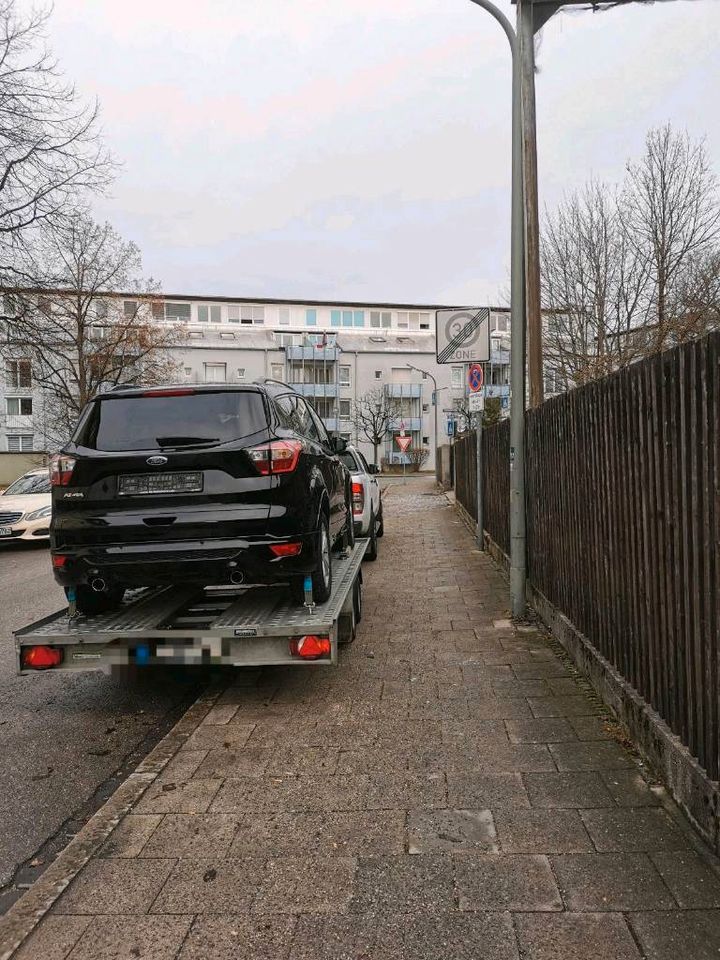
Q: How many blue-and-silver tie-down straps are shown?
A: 2